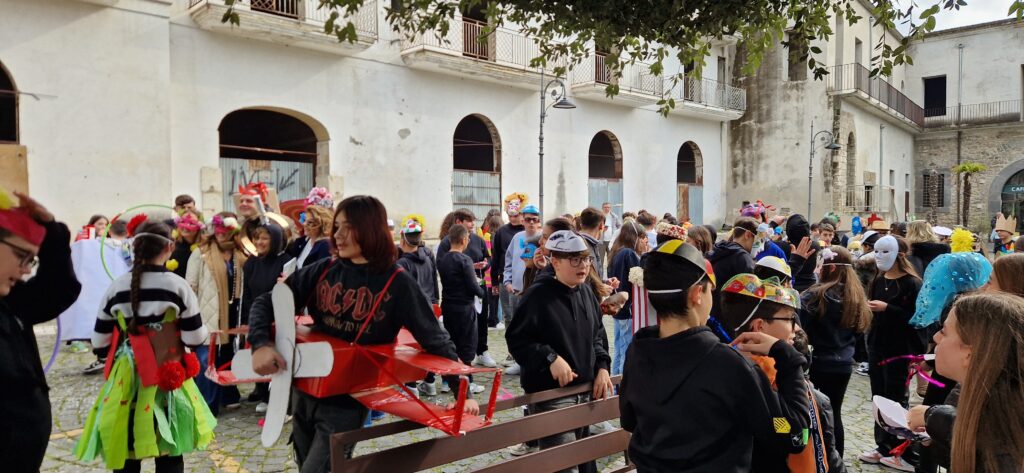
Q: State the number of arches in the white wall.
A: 5